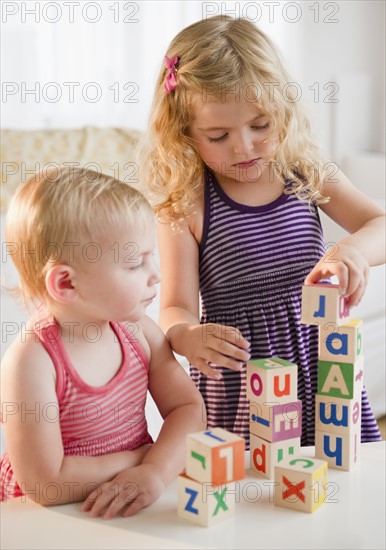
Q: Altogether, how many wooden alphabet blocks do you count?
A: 11